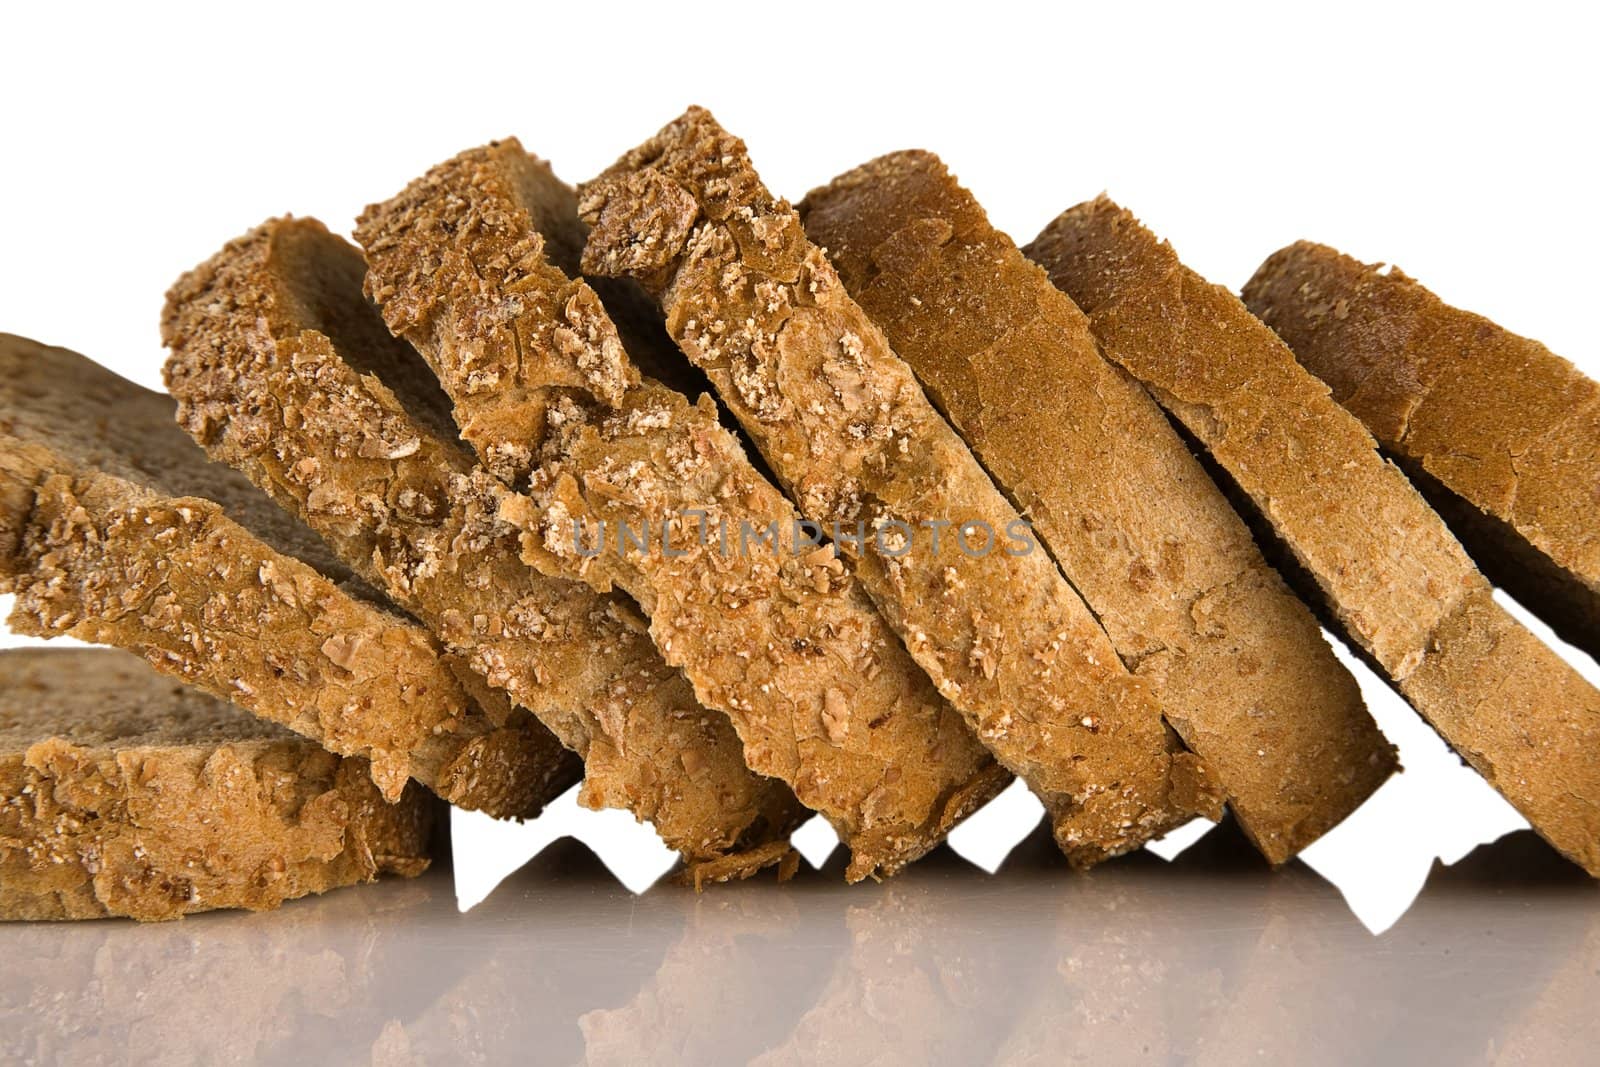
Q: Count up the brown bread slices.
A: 8